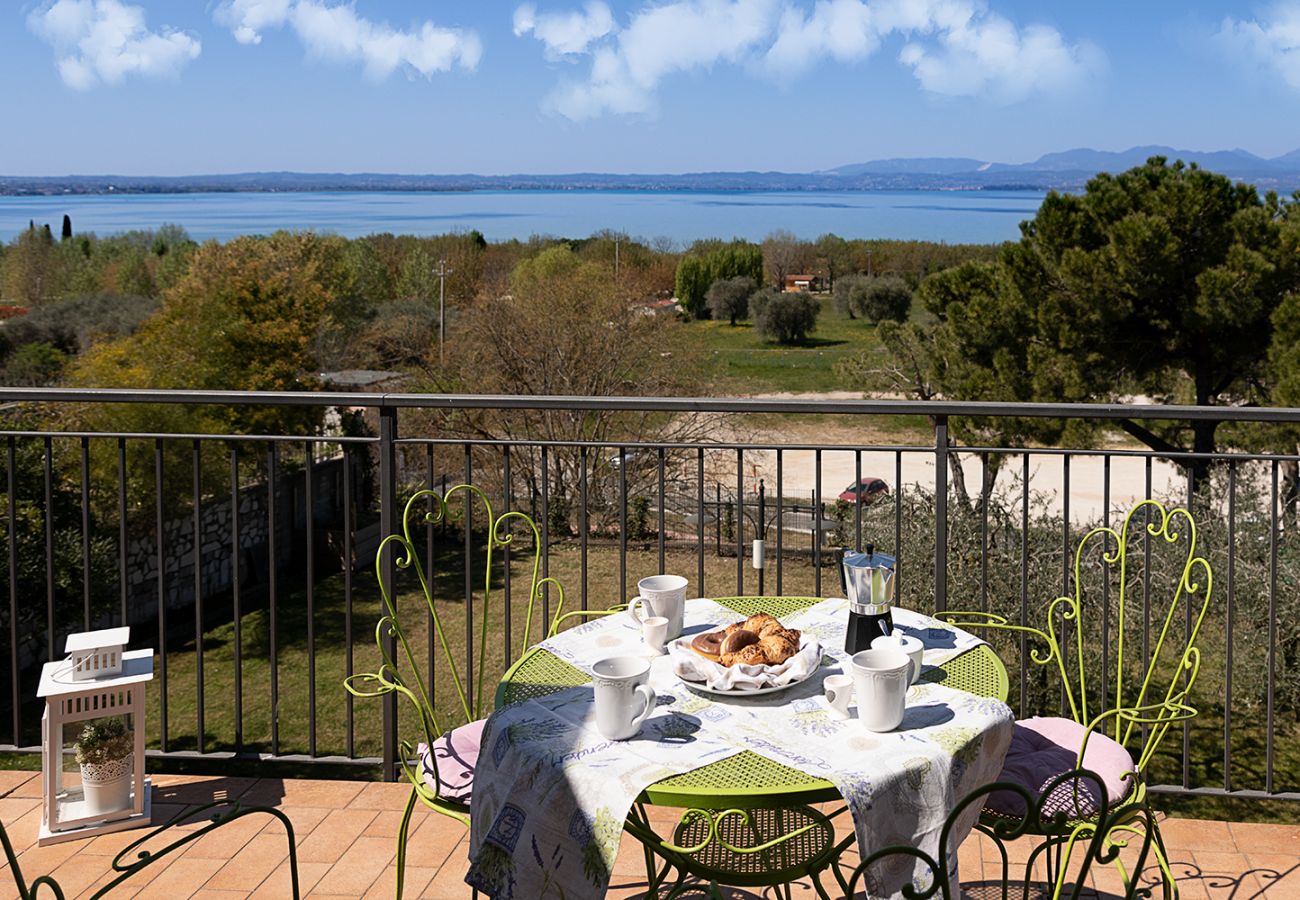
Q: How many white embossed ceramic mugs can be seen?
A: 3